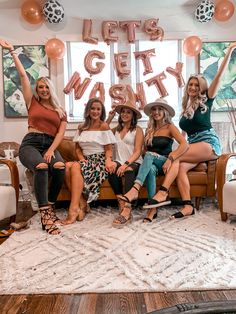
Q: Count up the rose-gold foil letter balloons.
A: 13